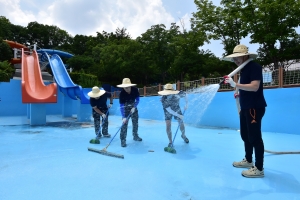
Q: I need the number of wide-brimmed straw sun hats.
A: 4